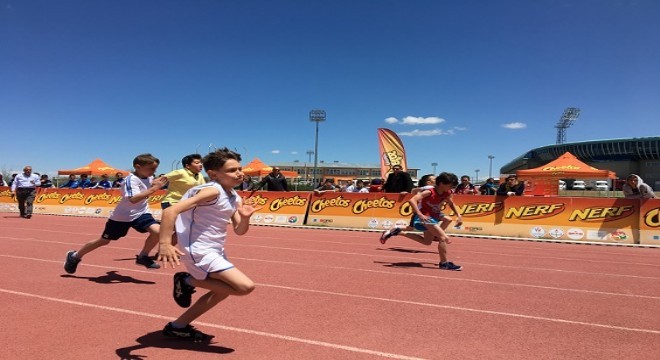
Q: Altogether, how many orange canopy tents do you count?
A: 3